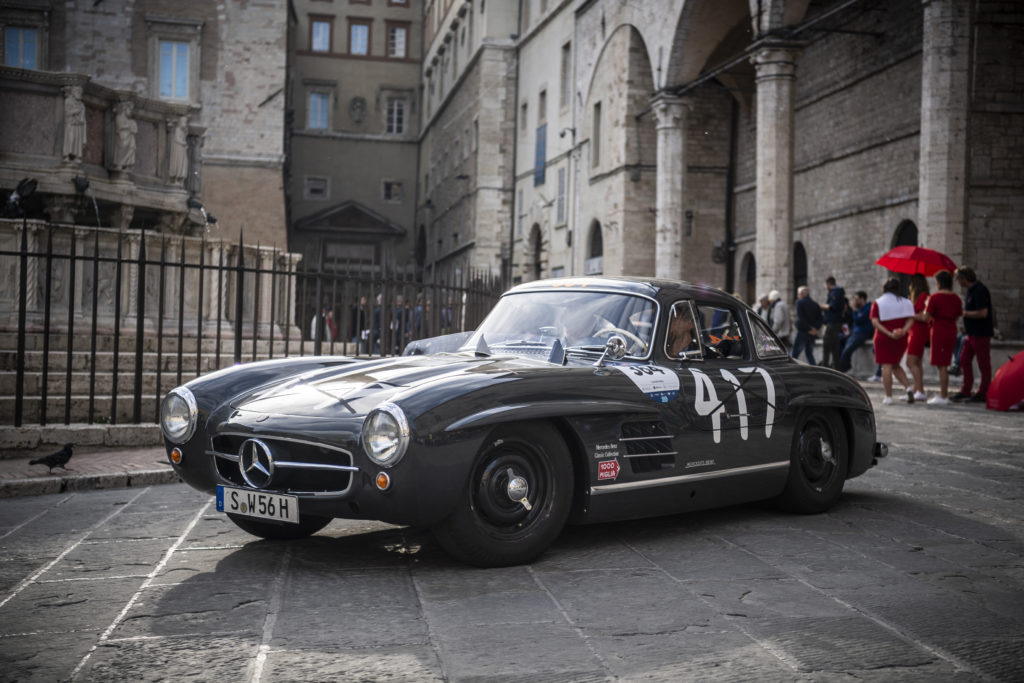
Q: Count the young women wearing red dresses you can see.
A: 3